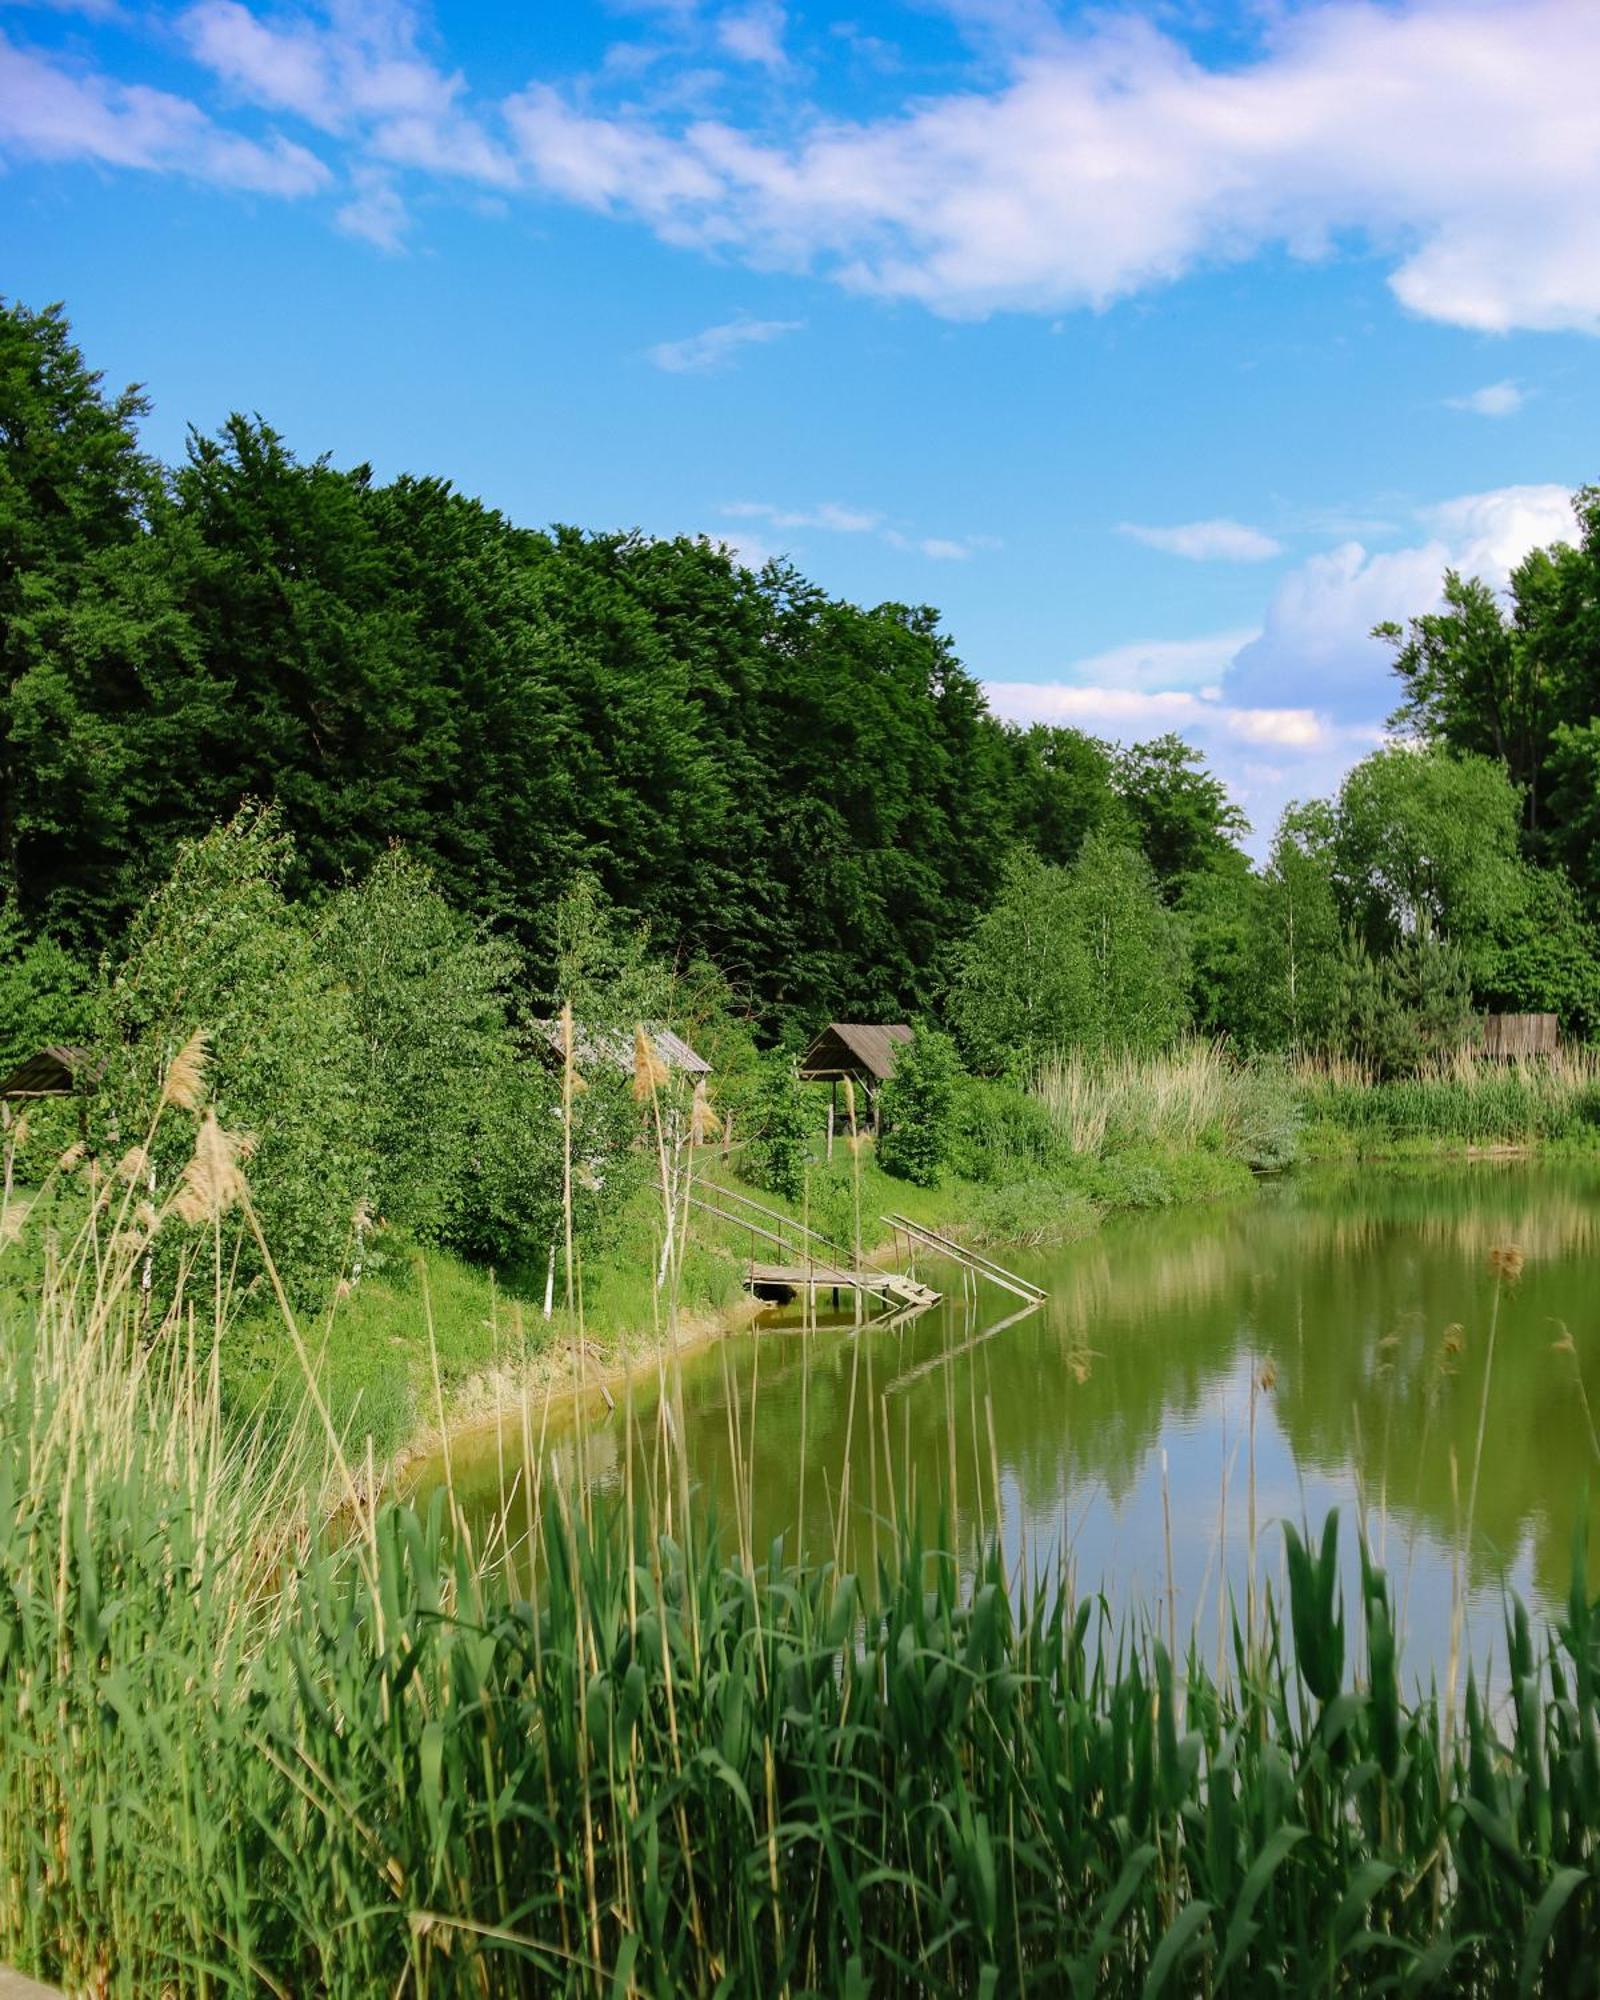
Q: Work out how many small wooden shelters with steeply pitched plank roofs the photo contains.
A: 3